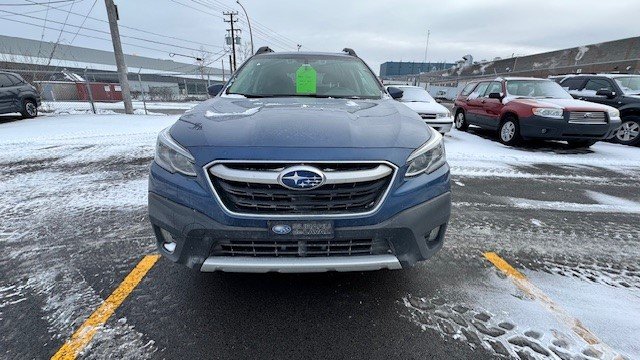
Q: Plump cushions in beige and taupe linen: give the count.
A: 0